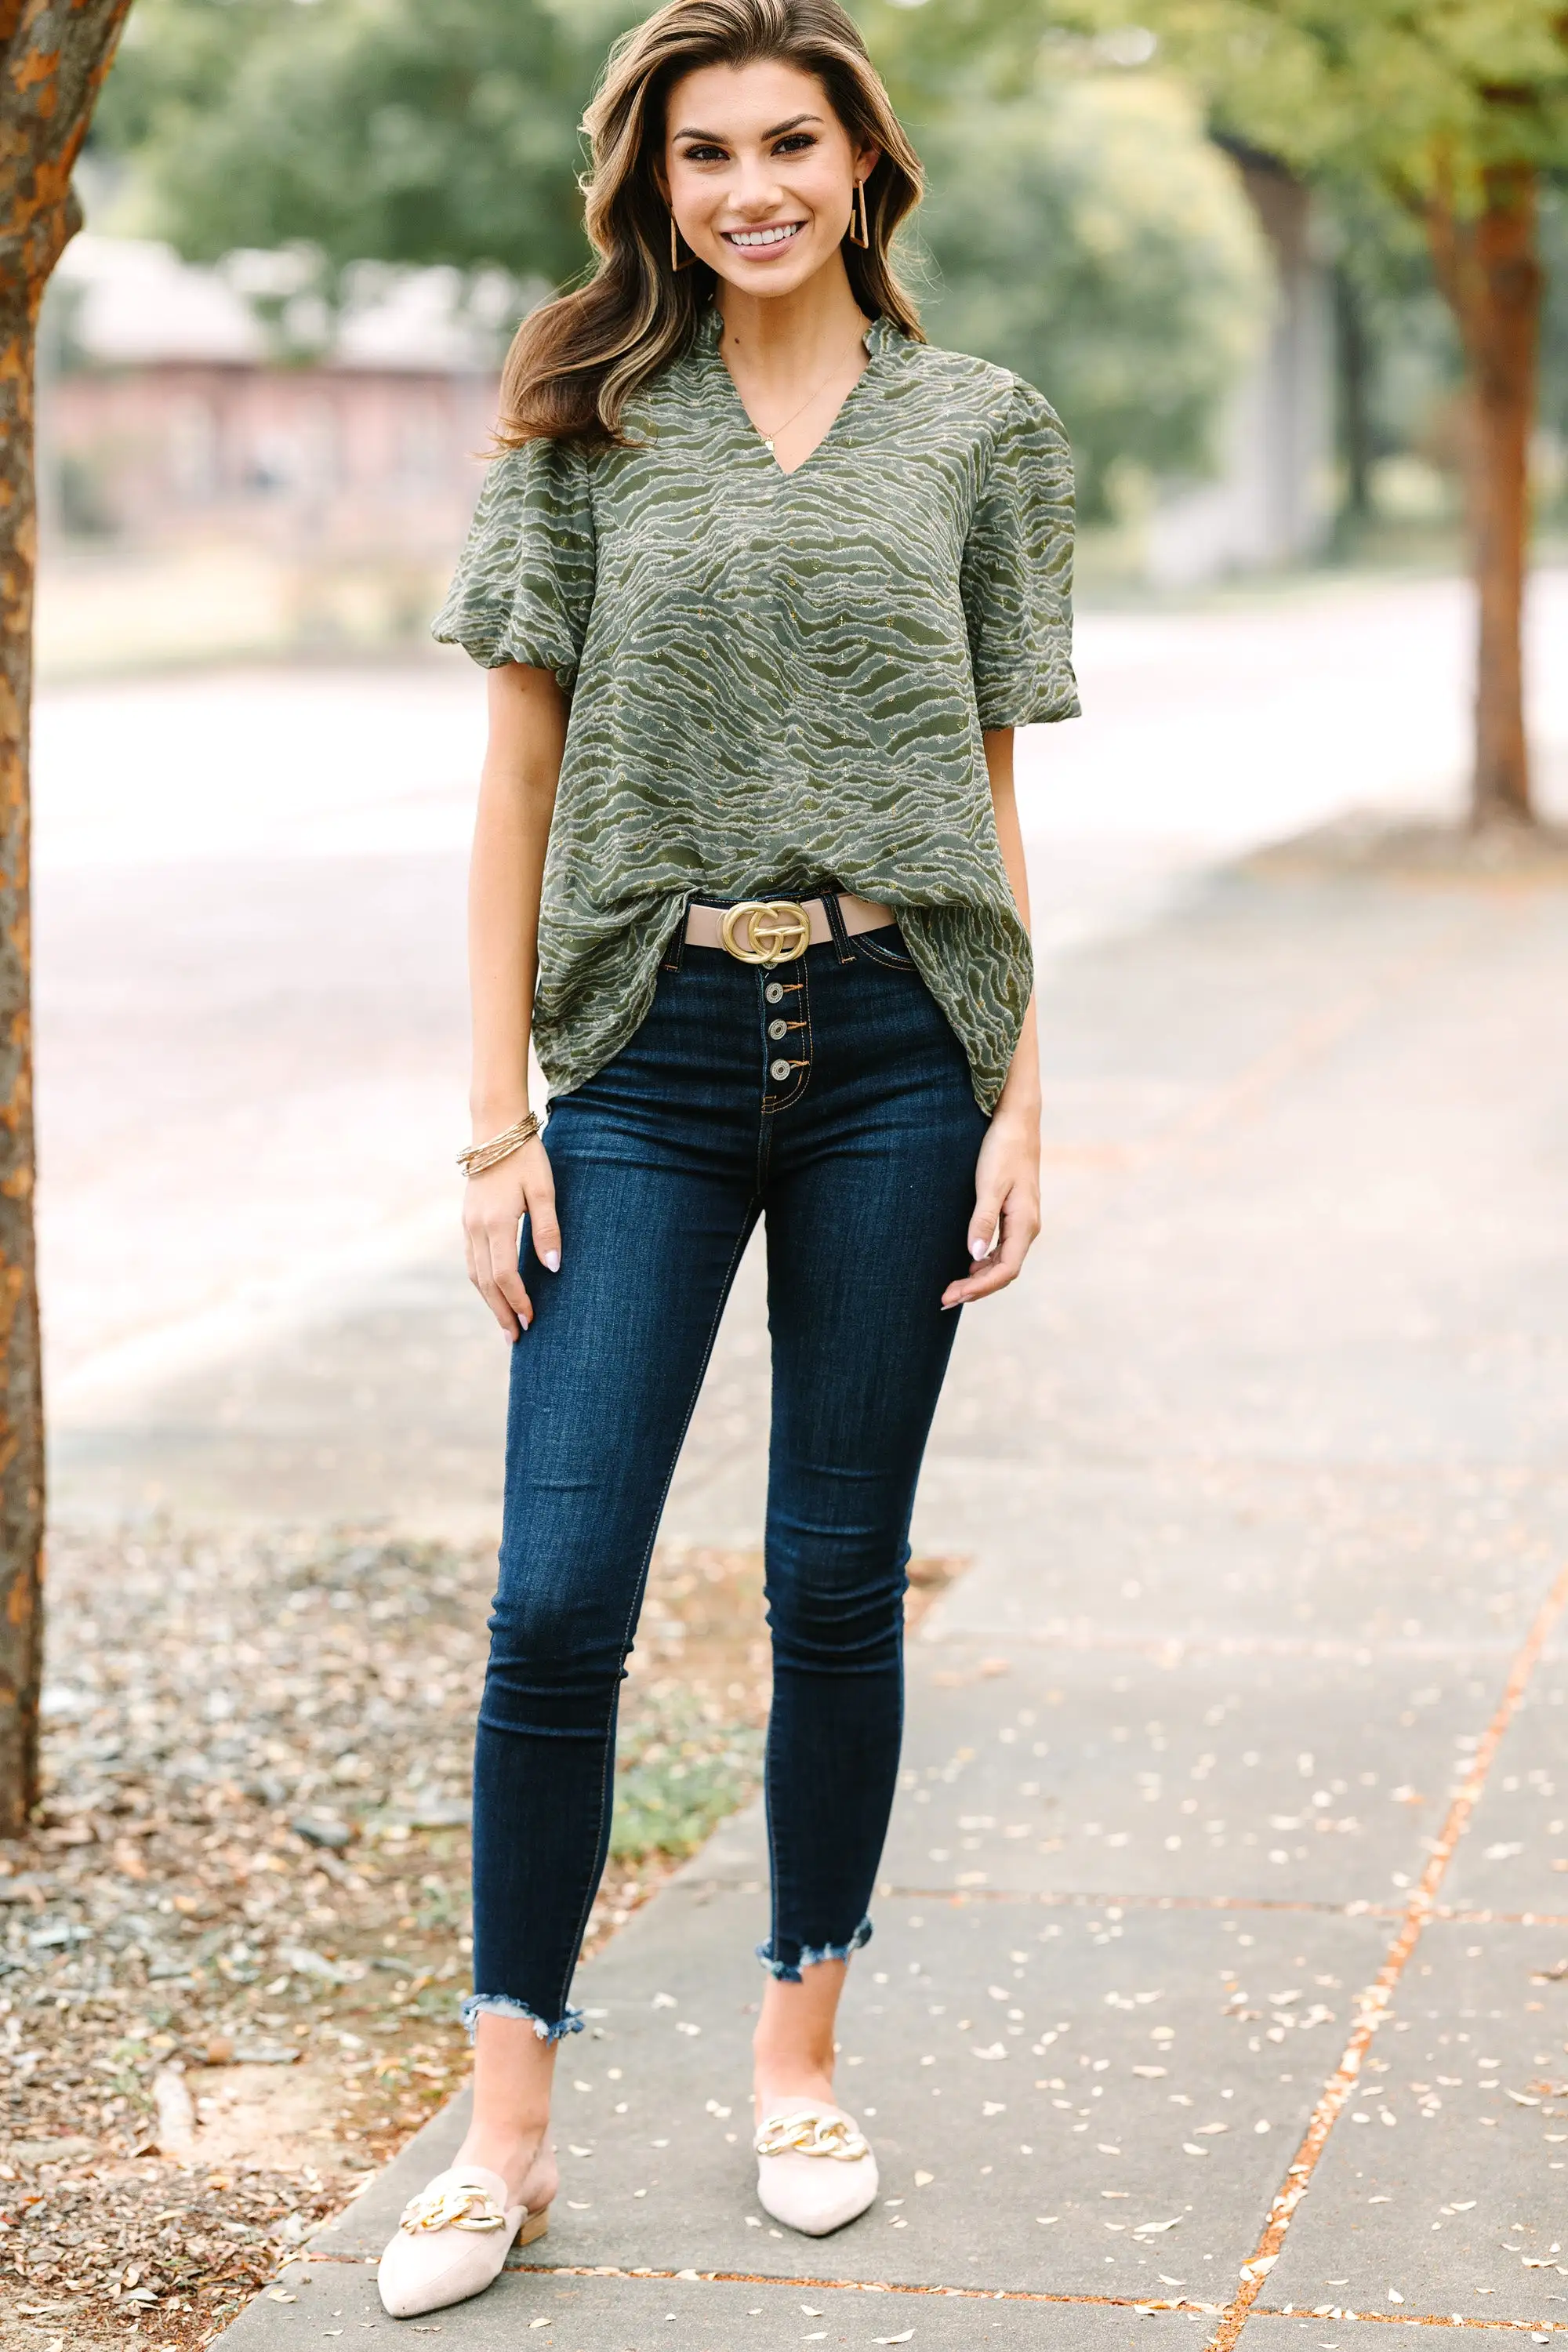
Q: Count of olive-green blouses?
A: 1